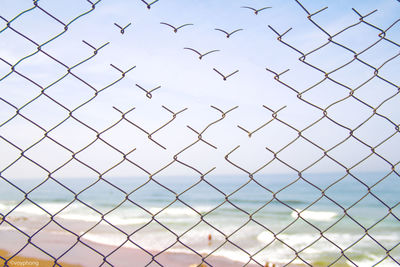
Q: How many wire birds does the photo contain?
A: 8